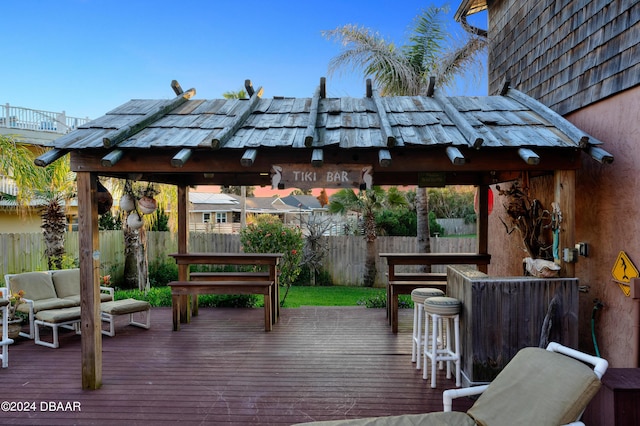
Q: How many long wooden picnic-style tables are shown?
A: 2